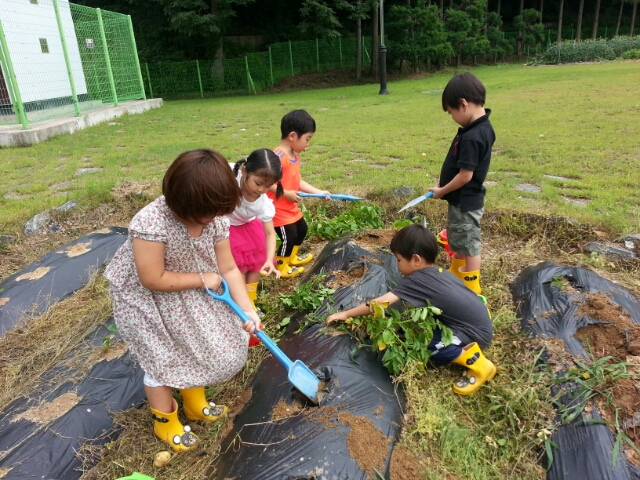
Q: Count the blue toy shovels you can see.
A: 3